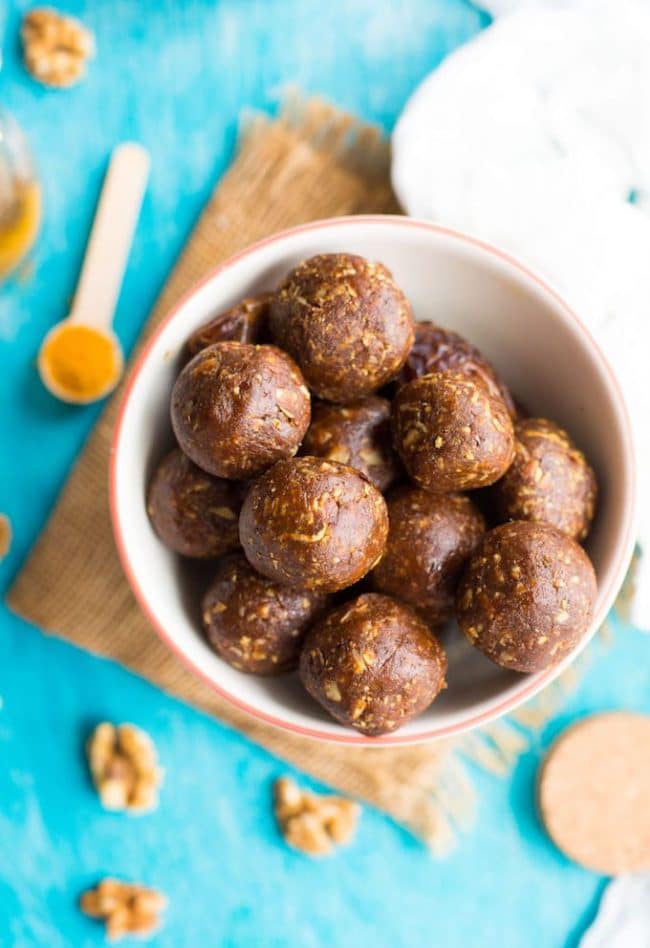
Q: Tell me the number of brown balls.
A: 11